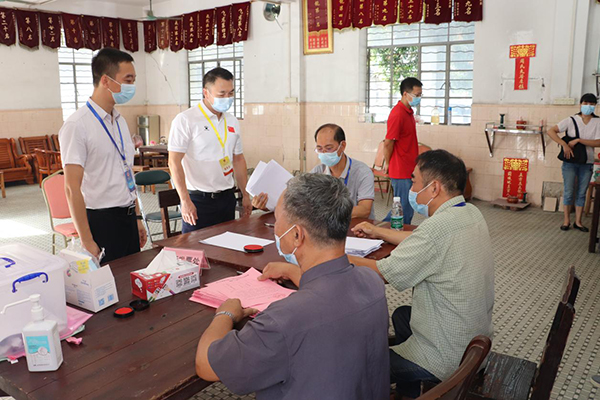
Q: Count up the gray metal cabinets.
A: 1